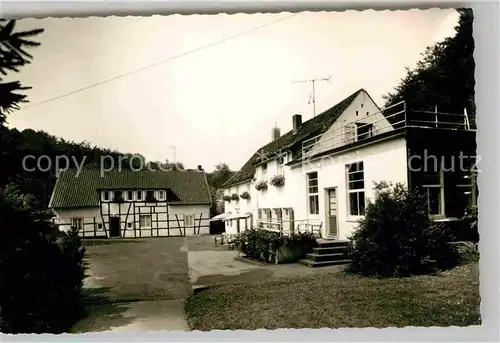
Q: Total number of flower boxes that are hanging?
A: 5